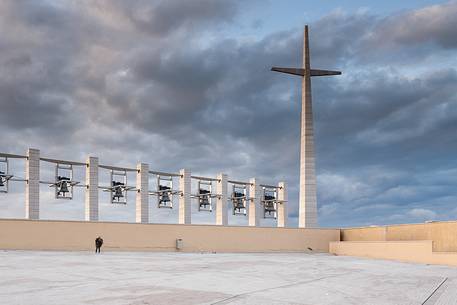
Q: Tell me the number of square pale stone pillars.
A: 7